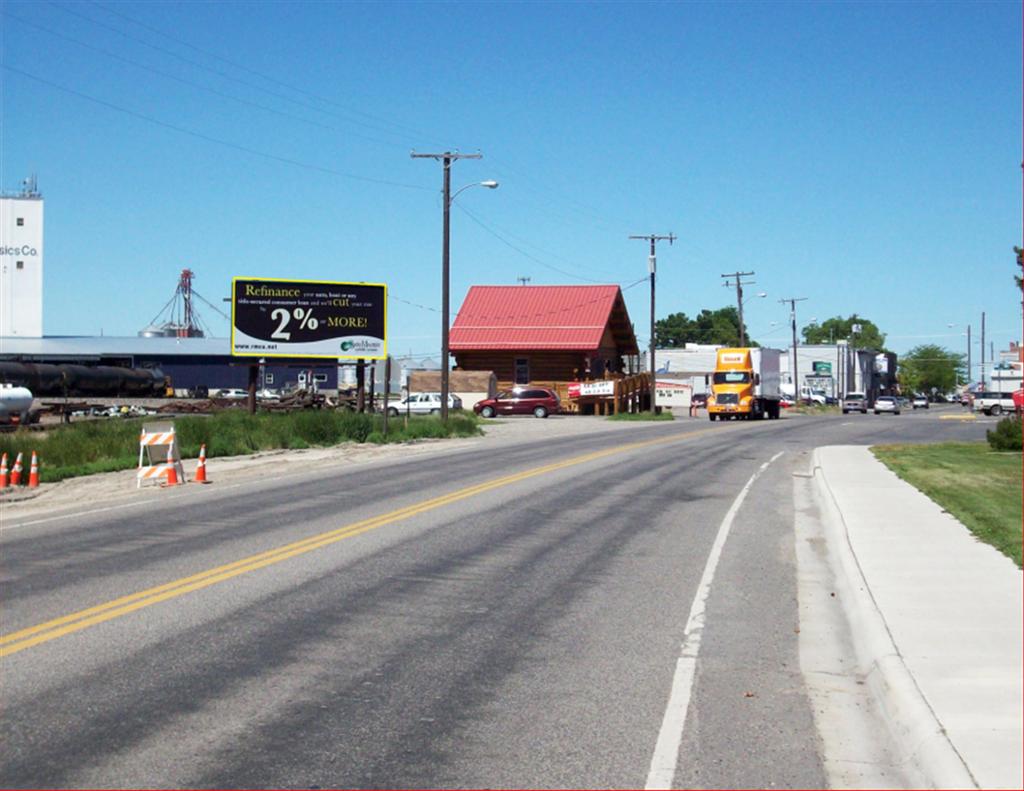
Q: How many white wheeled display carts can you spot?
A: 0